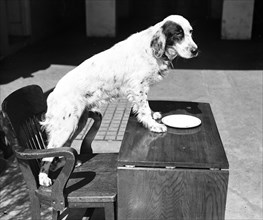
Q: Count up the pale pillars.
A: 2